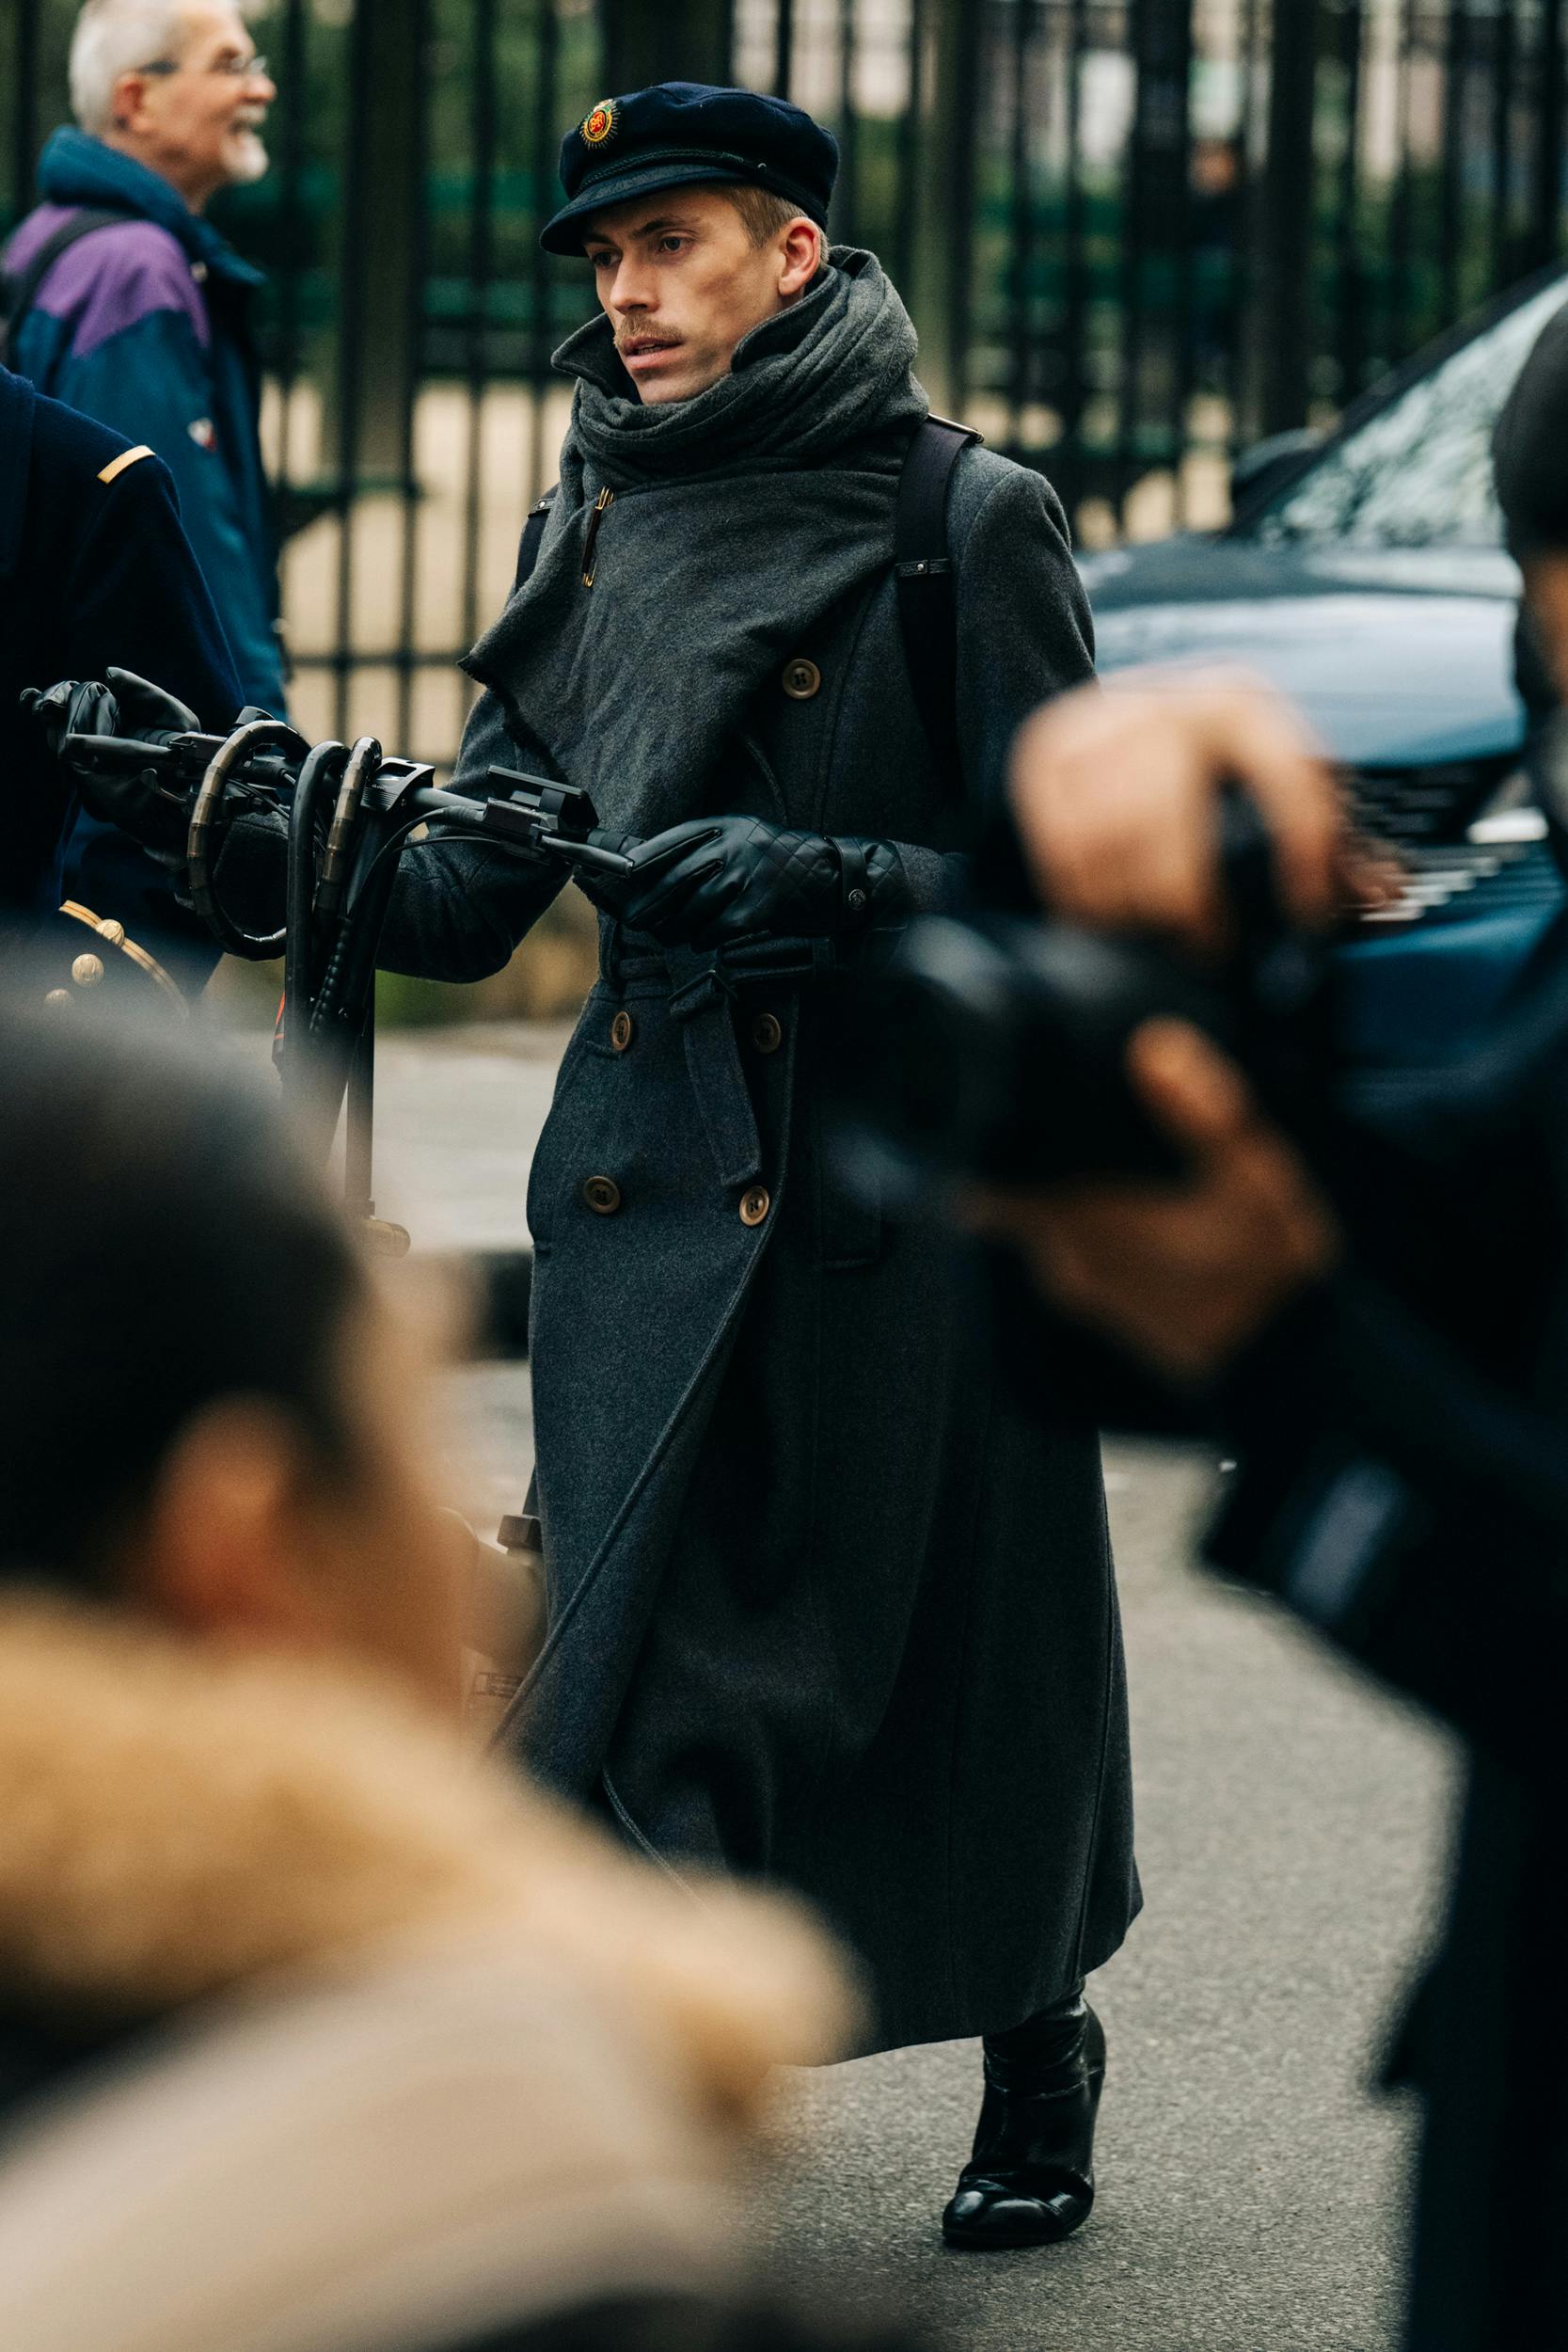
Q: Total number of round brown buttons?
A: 5